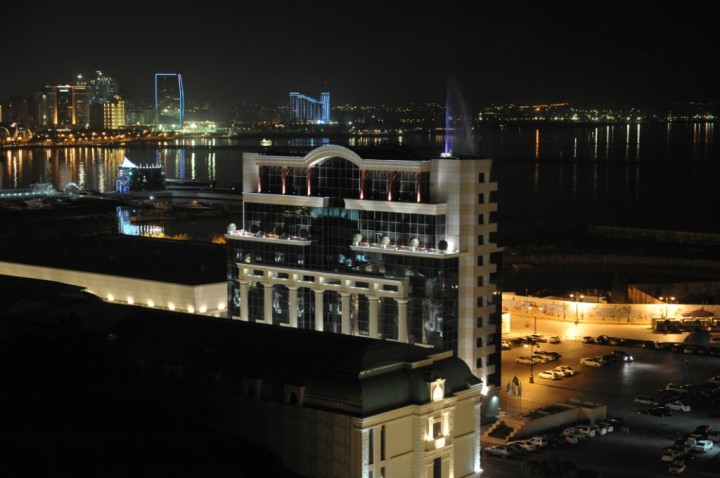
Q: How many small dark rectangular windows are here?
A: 10